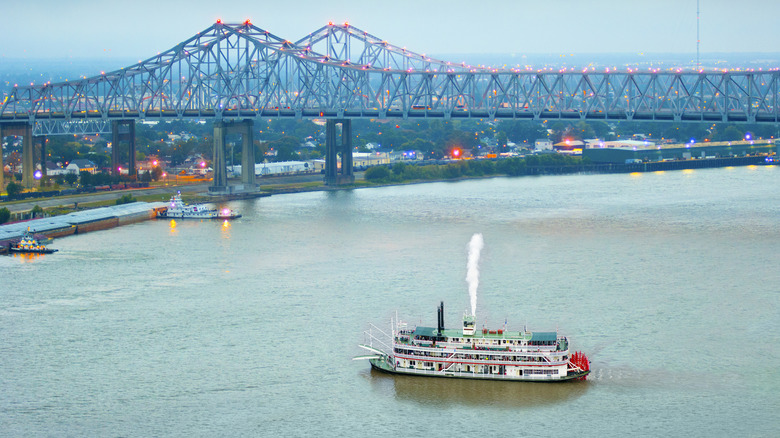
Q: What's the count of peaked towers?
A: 2